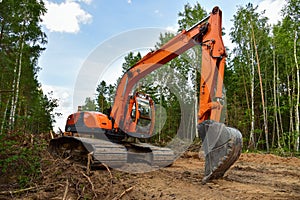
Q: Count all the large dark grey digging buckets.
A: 1